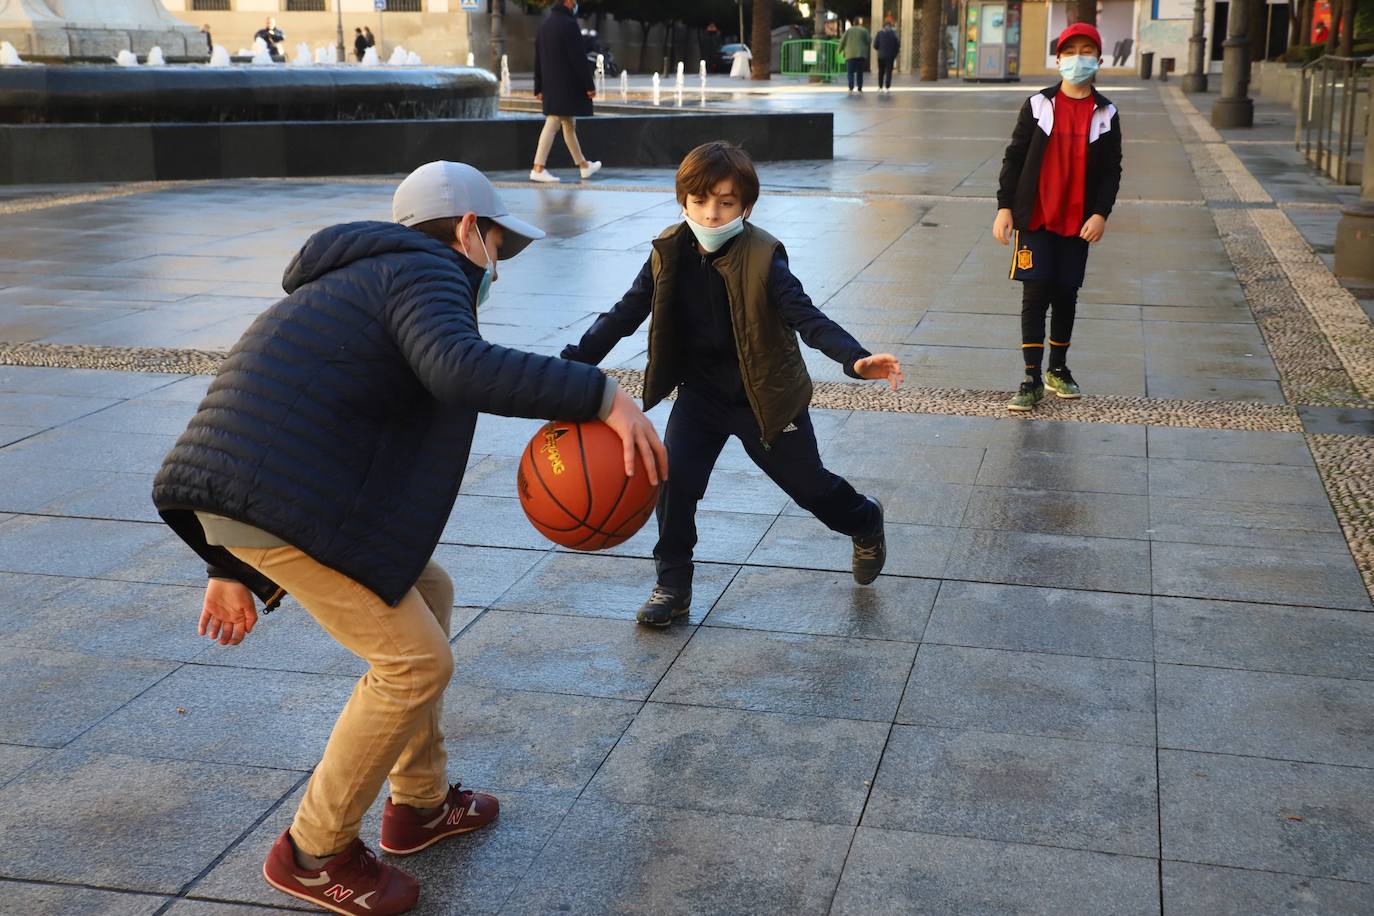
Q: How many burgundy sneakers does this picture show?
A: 2